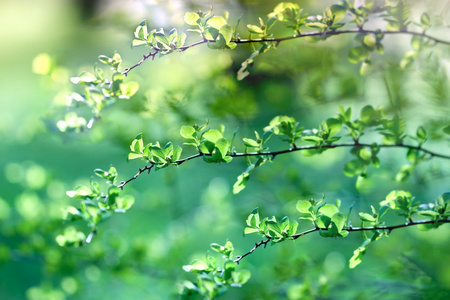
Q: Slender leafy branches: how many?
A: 3